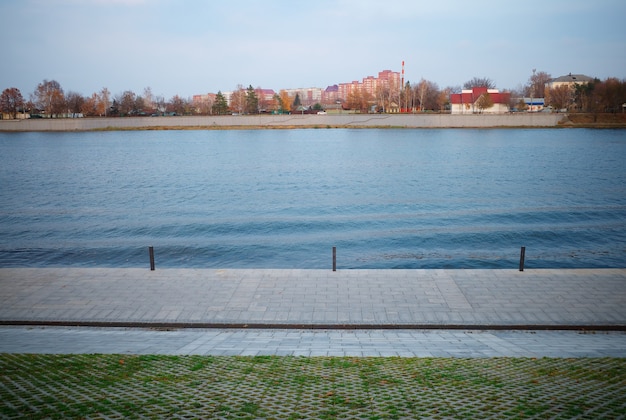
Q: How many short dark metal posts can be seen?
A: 3